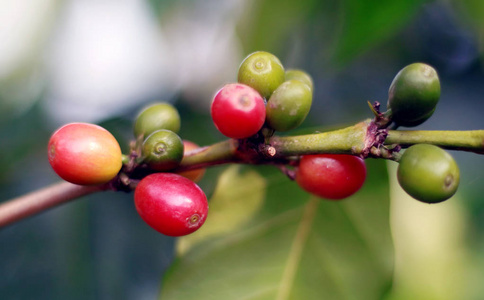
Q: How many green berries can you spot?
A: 7